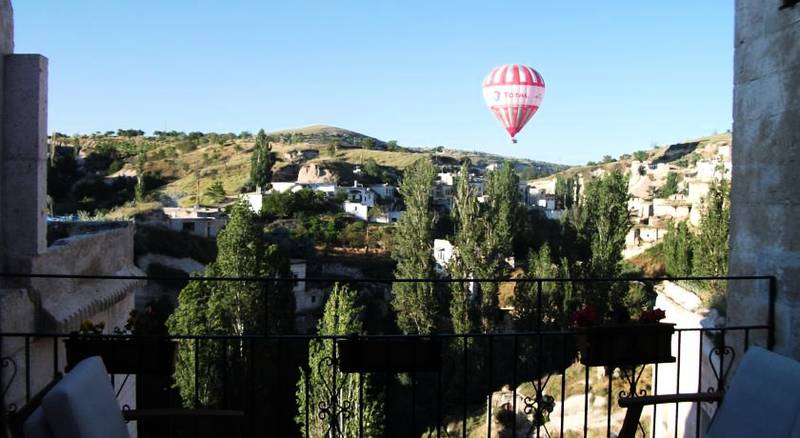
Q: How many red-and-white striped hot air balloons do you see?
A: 1